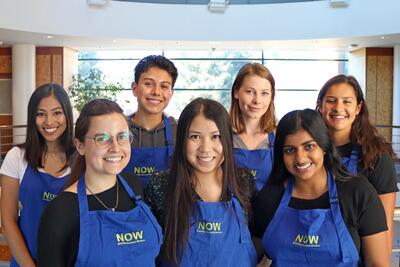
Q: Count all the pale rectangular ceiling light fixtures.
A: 3